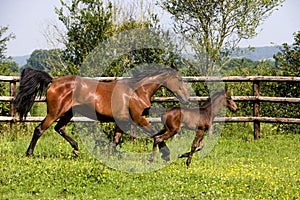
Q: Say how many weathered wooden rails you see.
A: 3